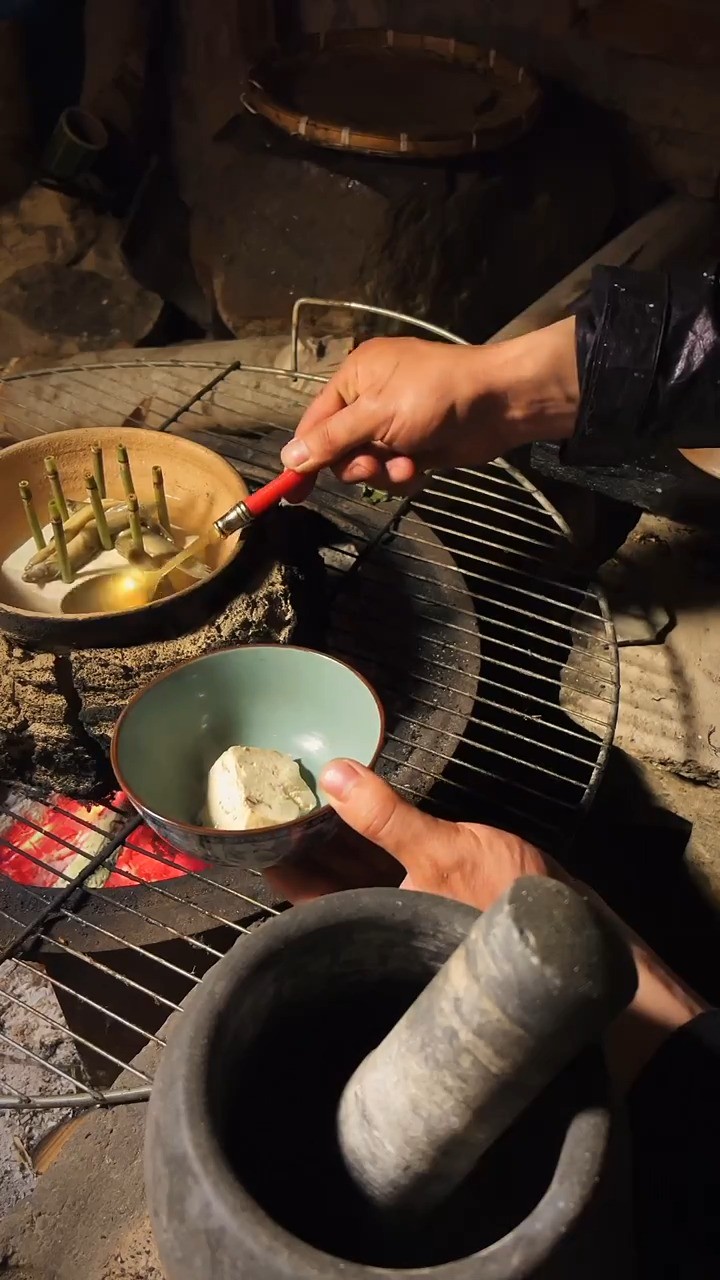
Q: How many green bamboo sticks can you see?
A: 8